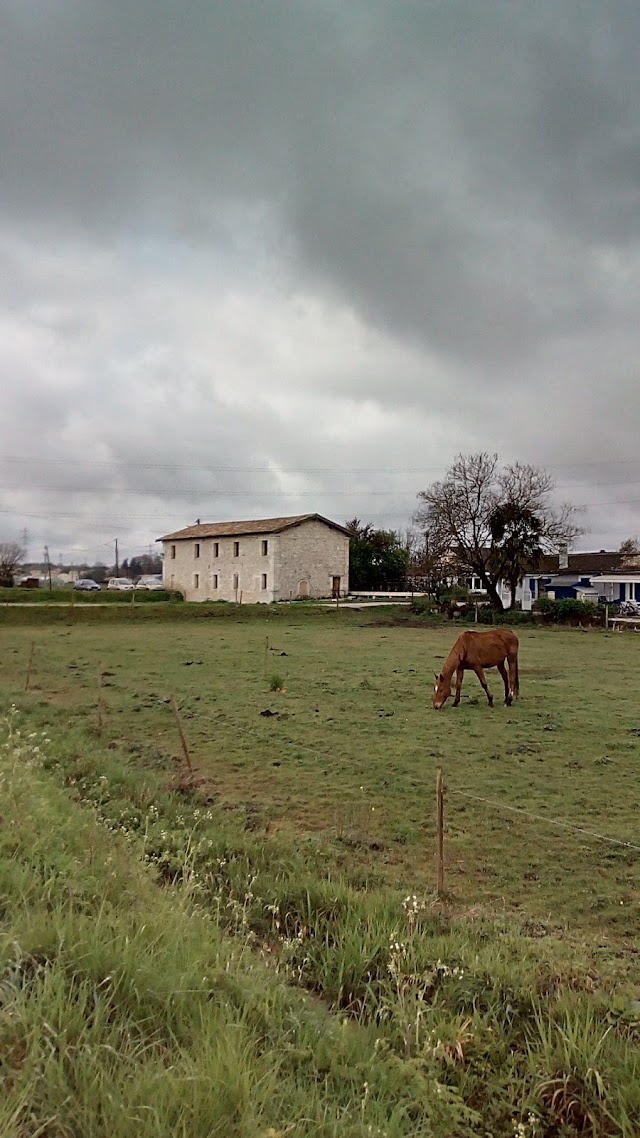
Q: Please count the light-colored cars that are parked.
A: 2